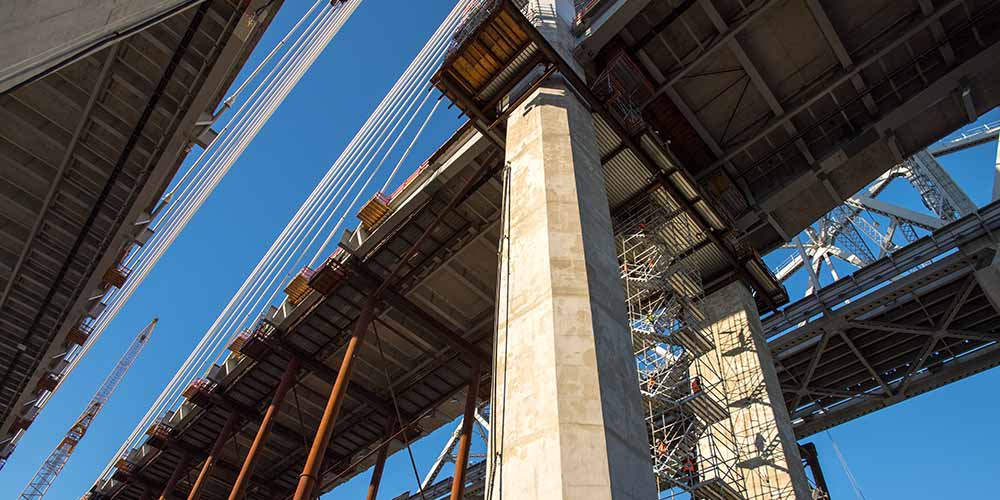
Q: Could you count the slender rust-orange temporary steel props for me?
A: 6